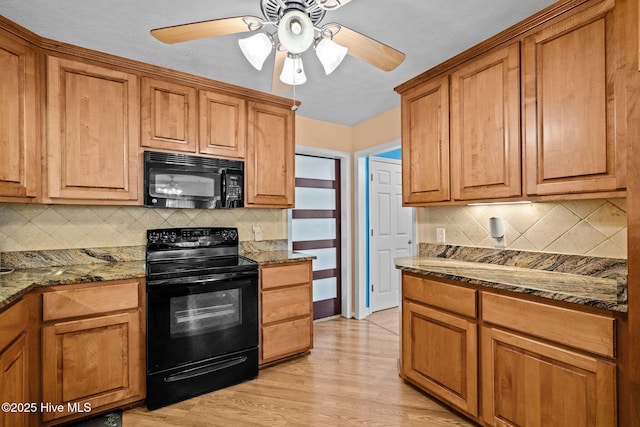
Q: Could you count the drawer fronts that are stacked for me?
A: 3